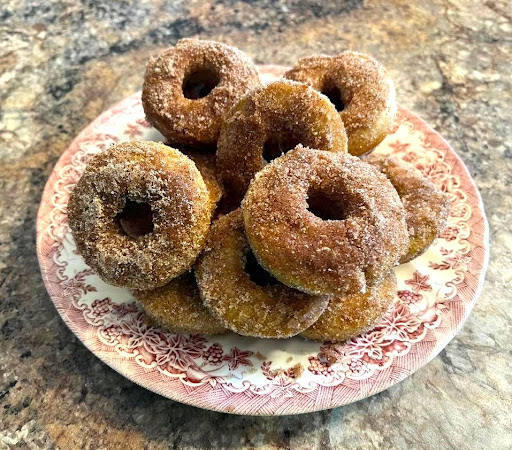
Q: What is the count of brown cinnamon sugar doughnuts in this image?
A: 10